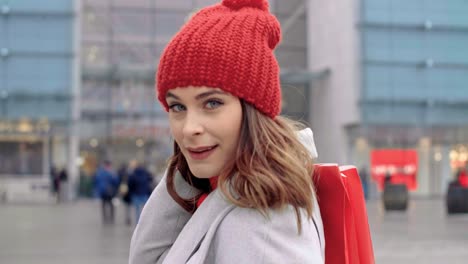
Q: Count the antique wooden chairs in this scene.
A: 0